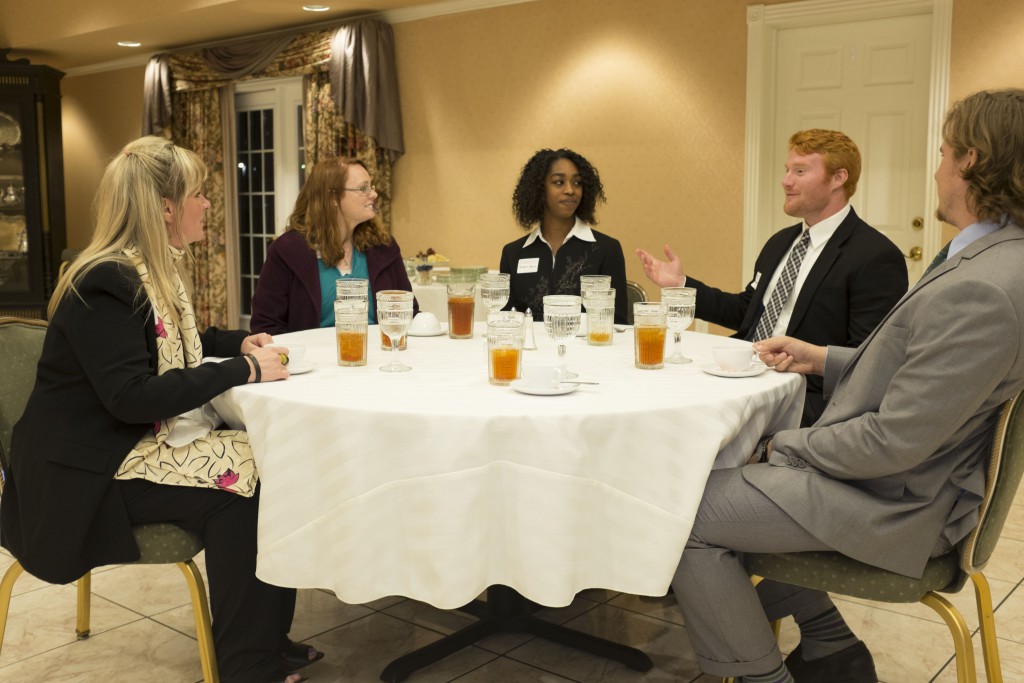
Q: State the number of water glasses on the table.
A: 6